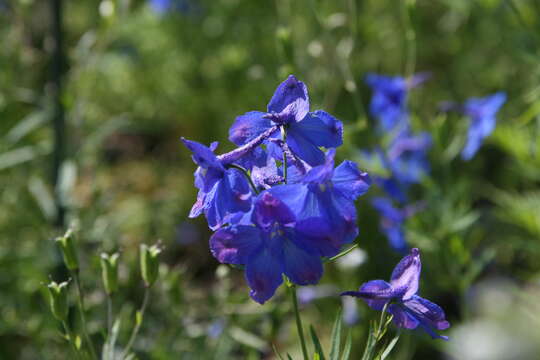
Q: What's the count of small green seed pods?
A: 4